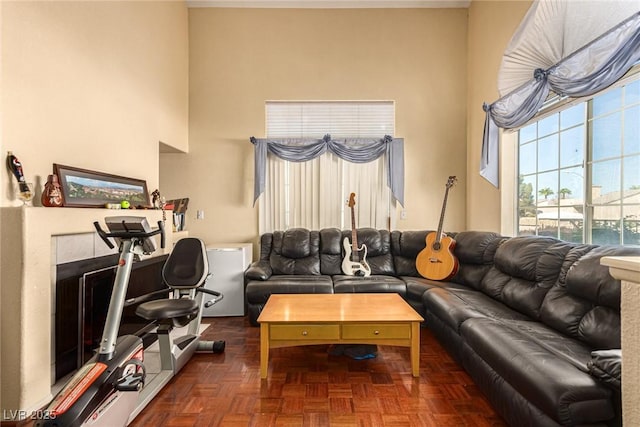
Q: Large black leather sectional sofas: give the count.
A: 1